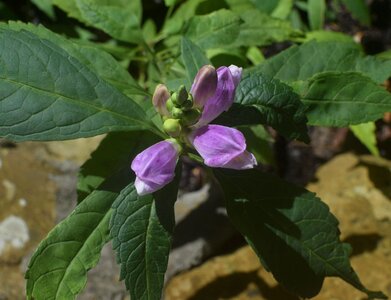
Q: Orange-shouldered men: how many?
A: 0